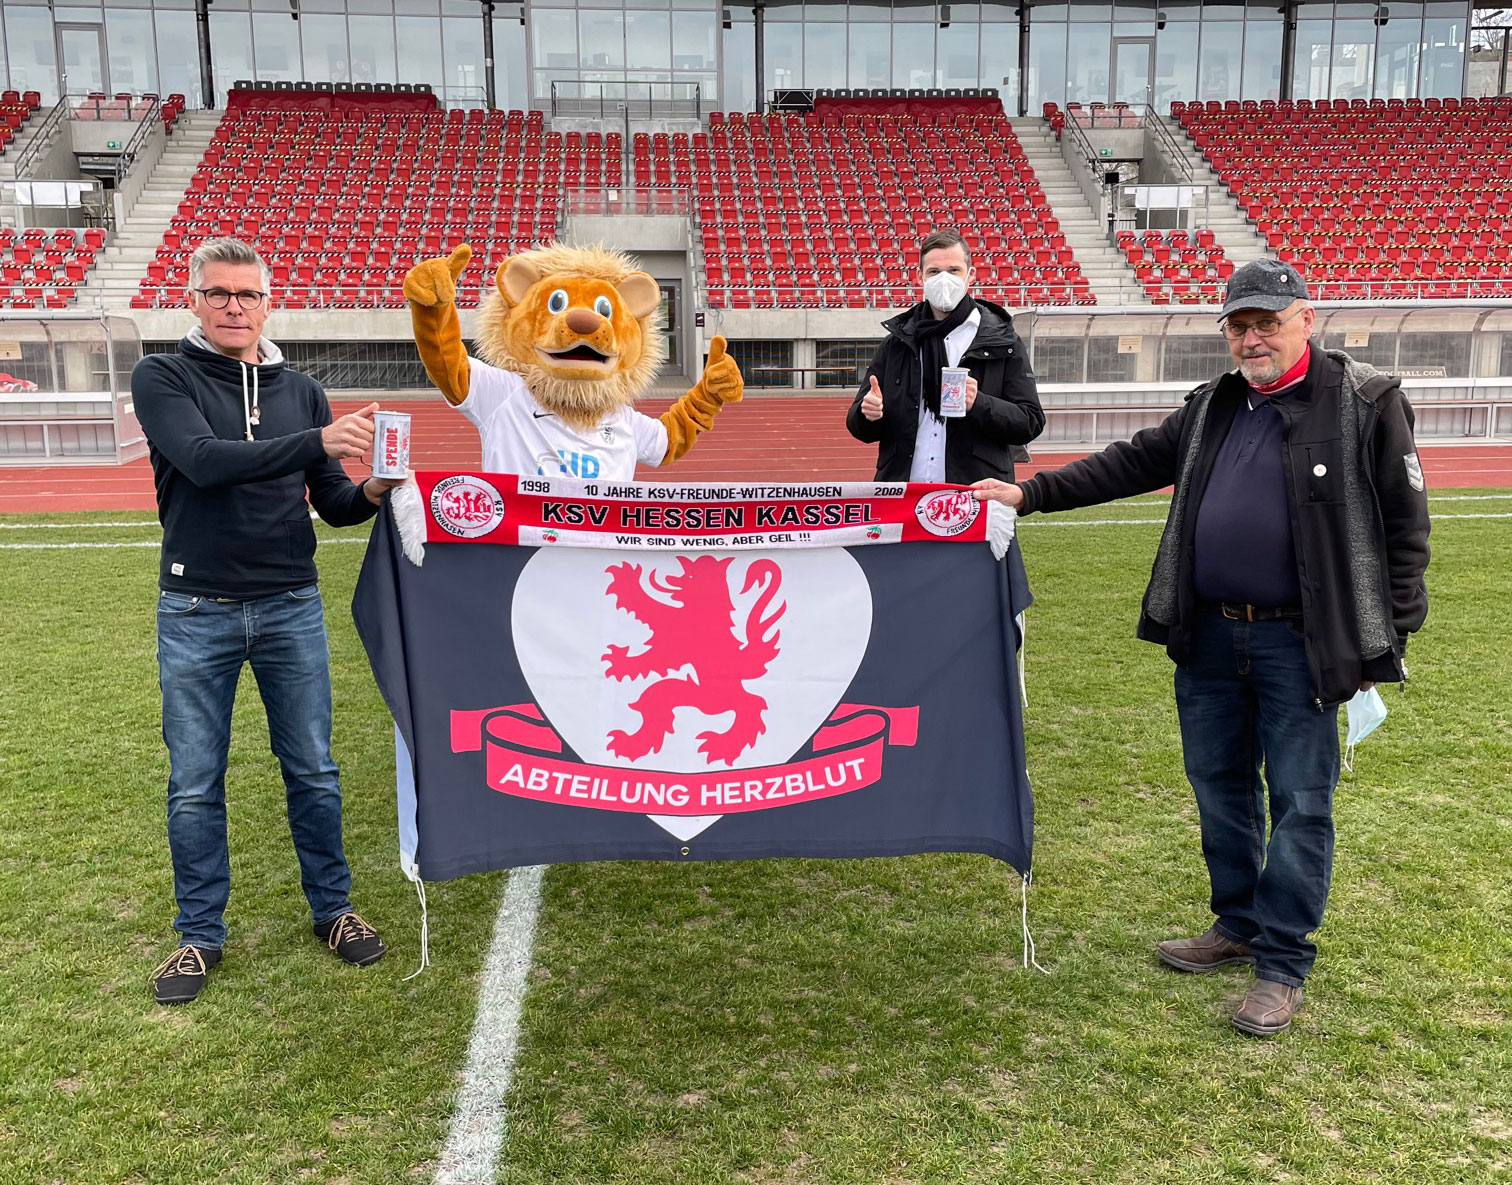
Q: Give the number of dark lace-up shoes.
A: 2